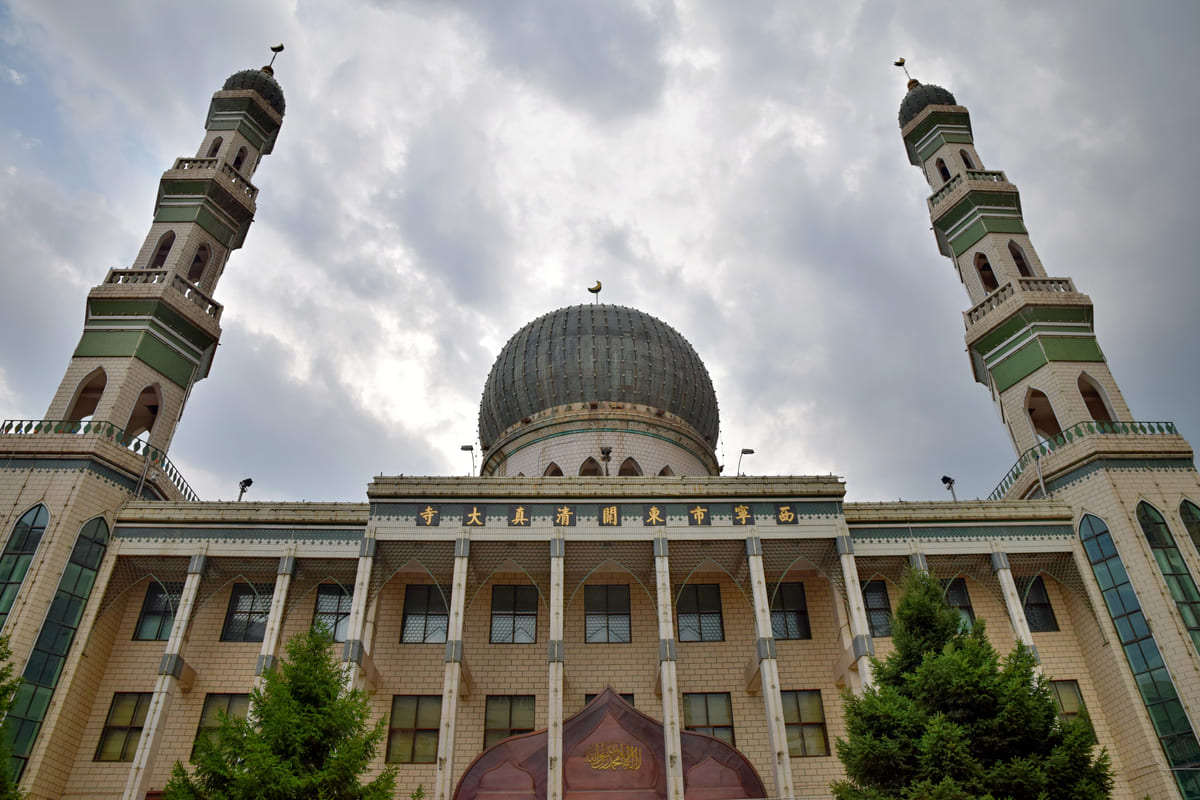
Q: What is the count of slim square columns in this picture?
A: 10